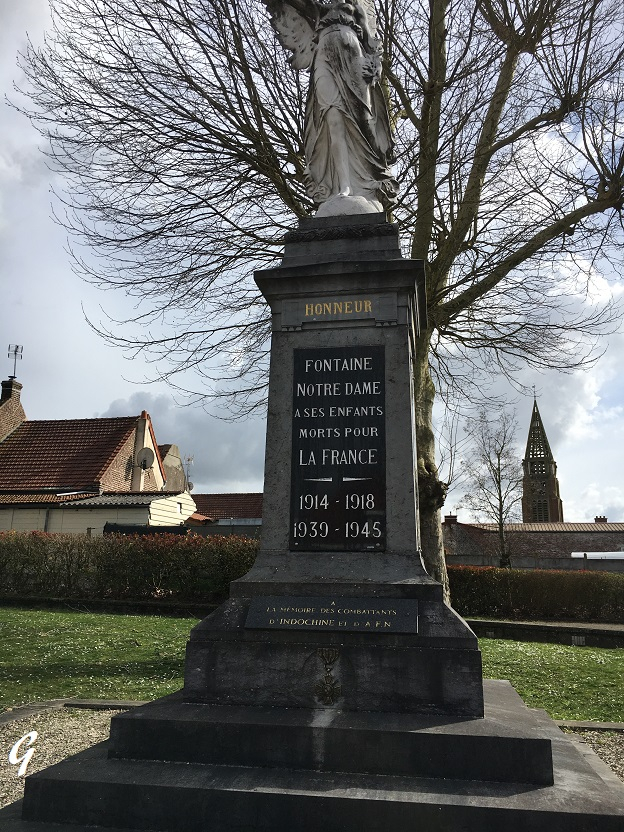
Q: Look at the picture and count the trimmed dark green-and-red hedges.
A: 2